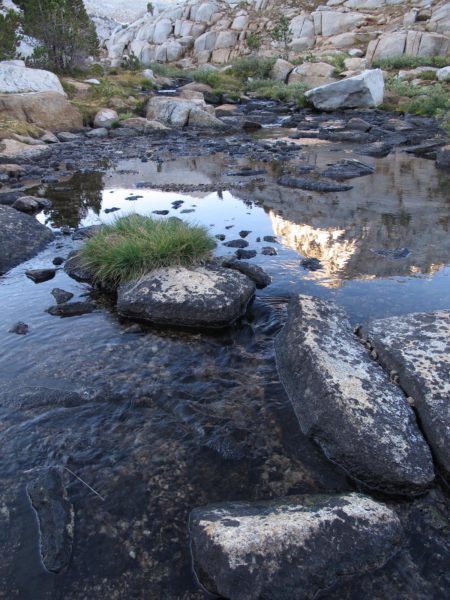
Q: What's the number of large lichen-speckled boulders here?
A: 4